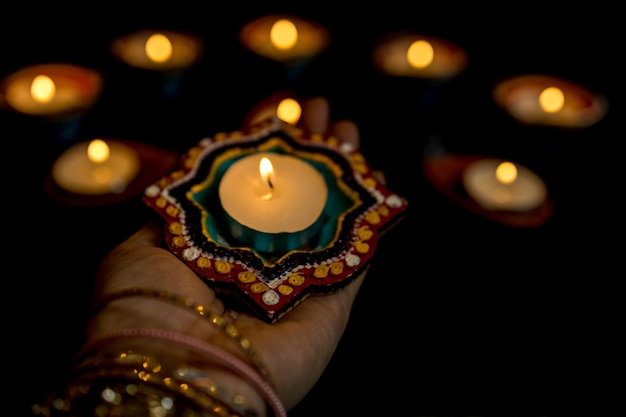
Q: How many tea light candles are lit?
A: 9